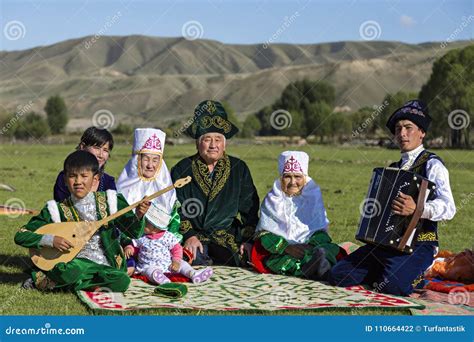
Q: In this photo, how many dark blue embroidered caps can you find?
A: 1